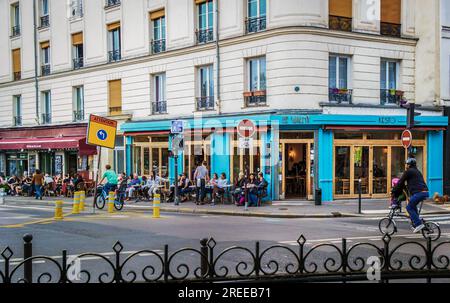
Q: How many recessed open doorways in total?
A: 1